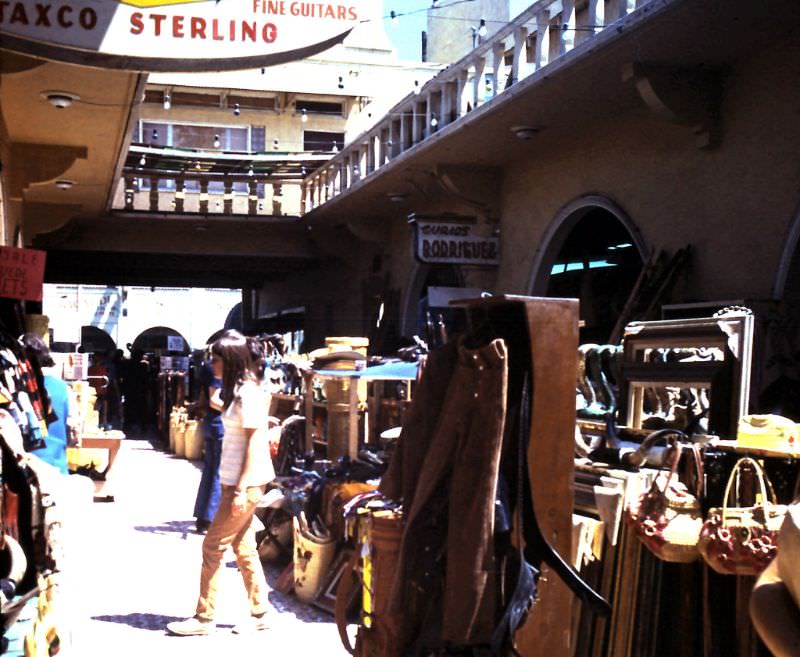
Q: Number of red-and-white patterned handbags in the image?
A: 2